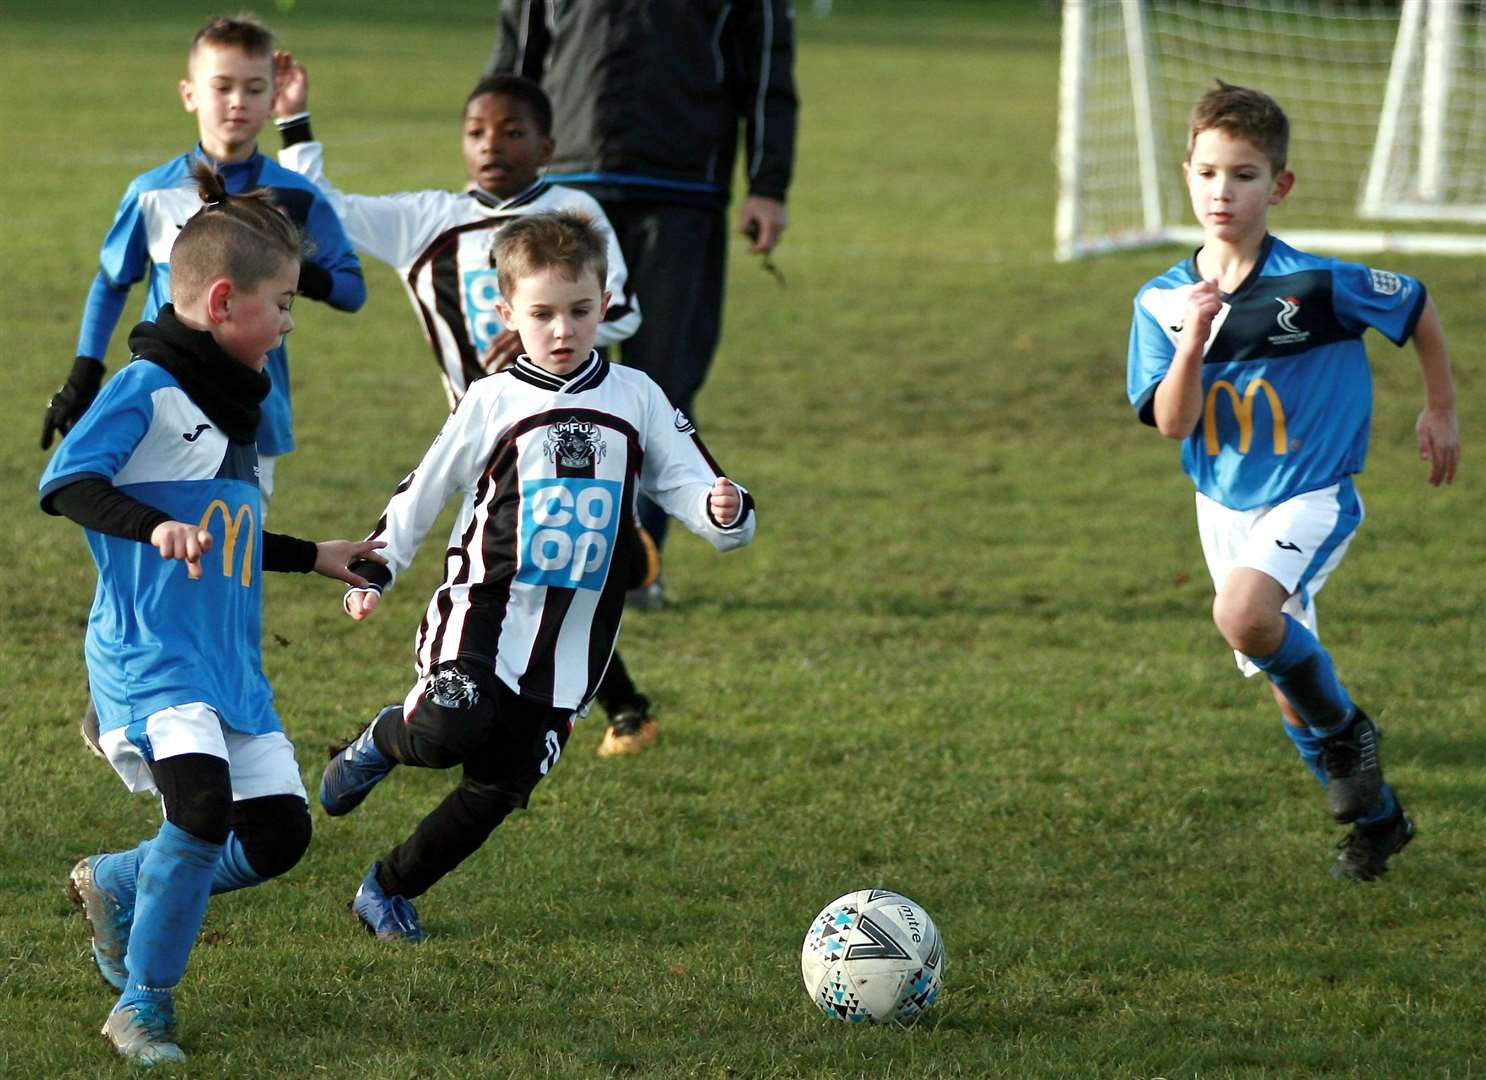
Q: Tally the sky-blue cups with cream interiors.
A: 0